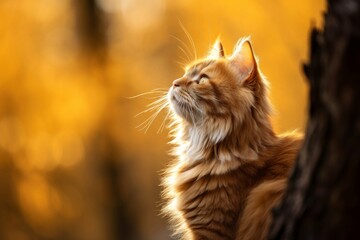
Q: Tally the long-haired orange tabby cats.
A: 1